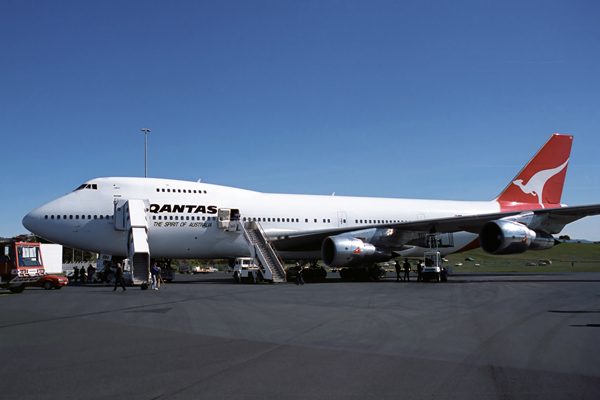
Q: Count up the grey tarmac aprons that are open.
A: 1